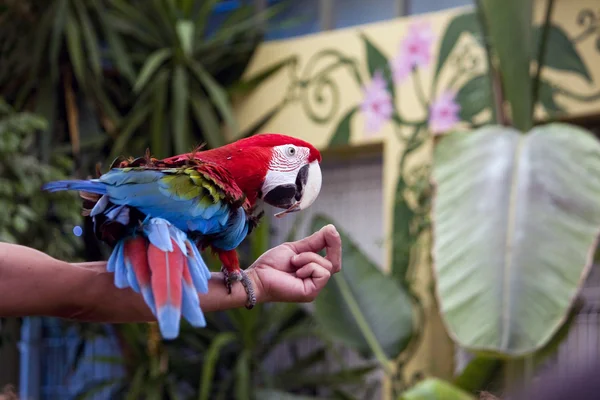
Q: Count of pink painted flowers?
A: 3